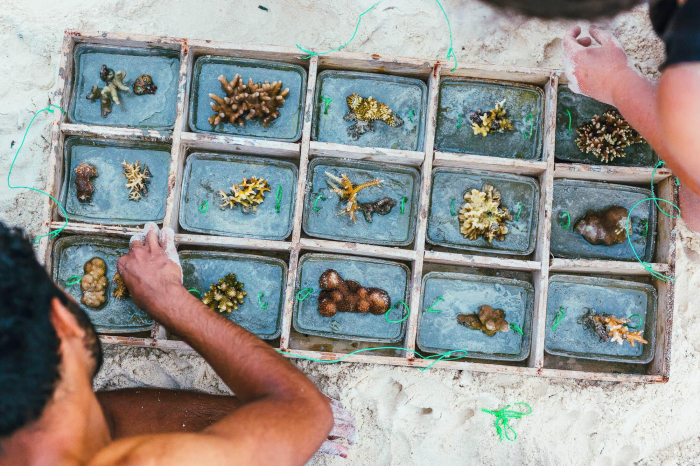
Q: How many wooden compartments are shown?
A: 15